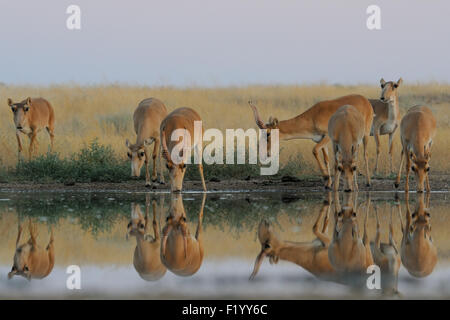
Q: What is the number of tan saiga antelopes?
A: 7